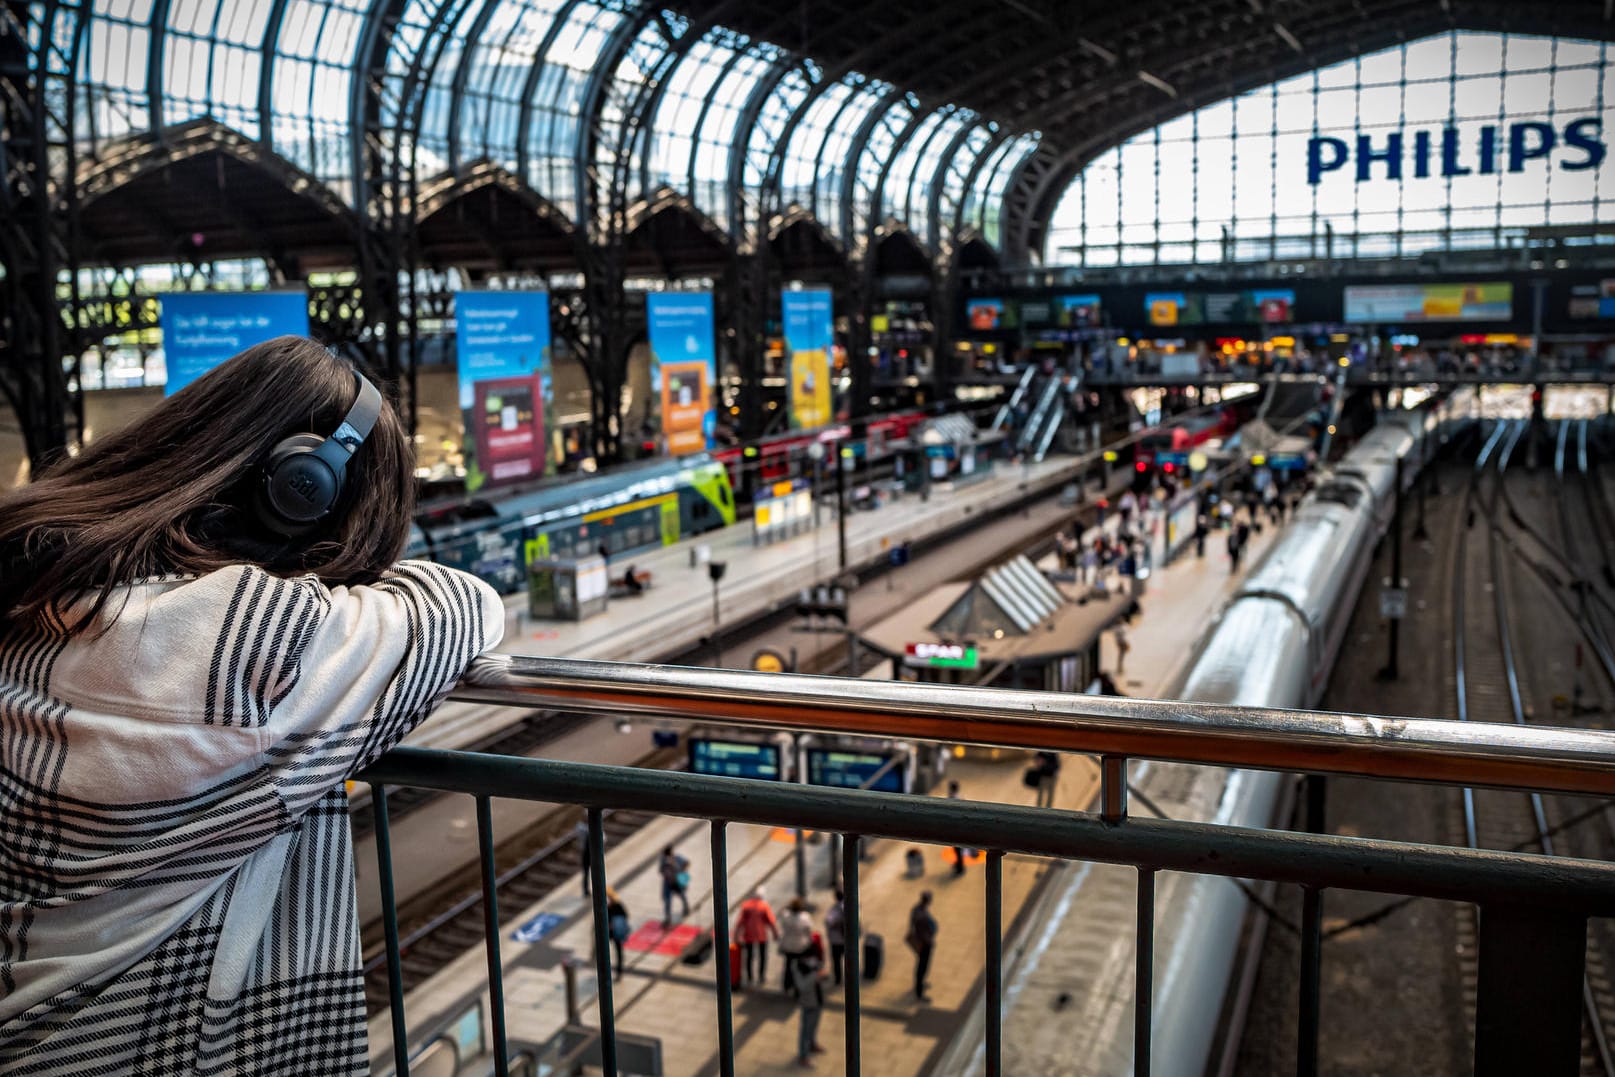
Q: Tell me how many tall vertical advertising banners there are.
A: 4